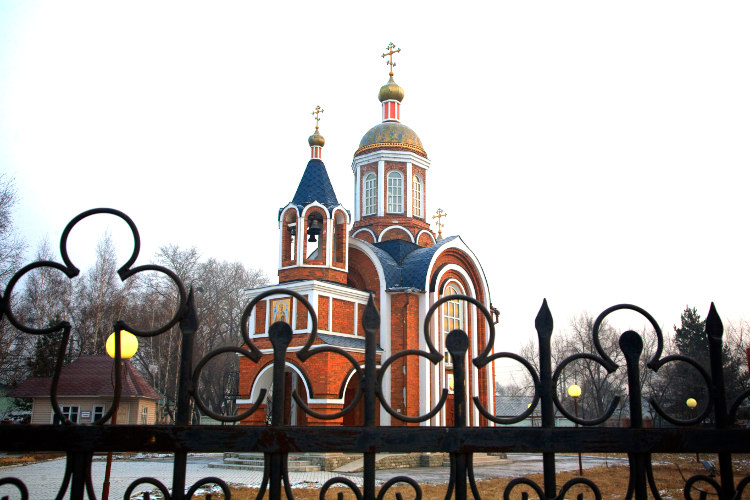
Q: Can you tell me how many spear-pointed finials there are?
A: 4